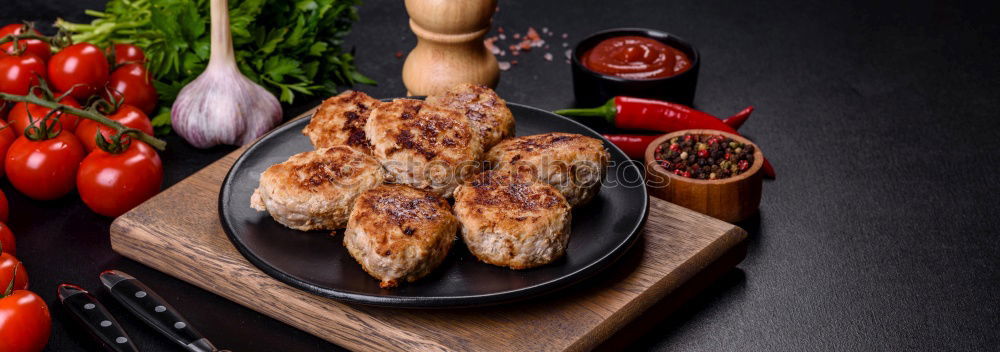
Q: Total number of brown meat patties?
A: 7